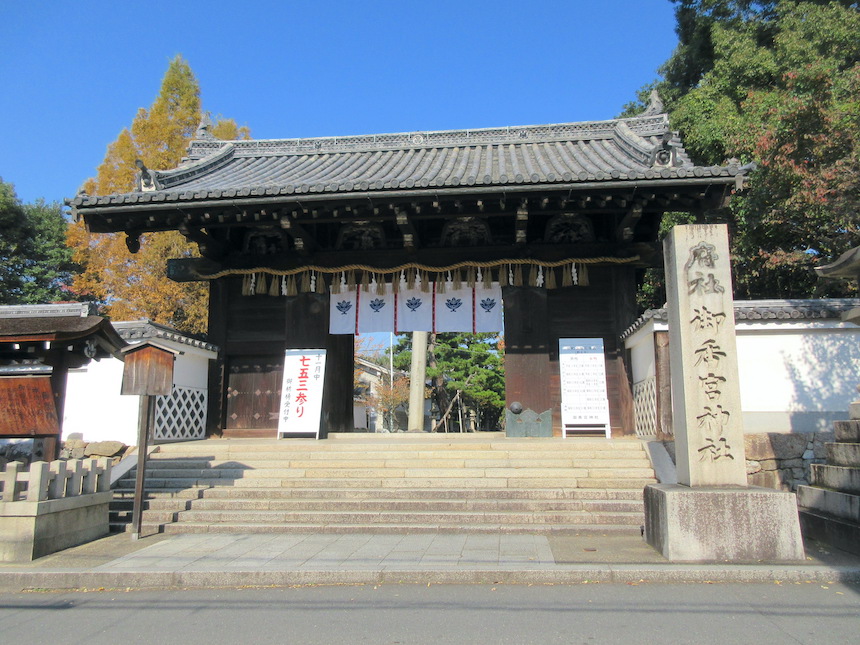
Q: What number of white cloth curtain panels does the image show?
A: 5